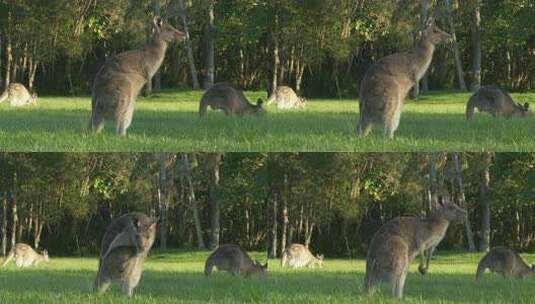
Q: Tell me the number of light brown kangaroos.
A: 4